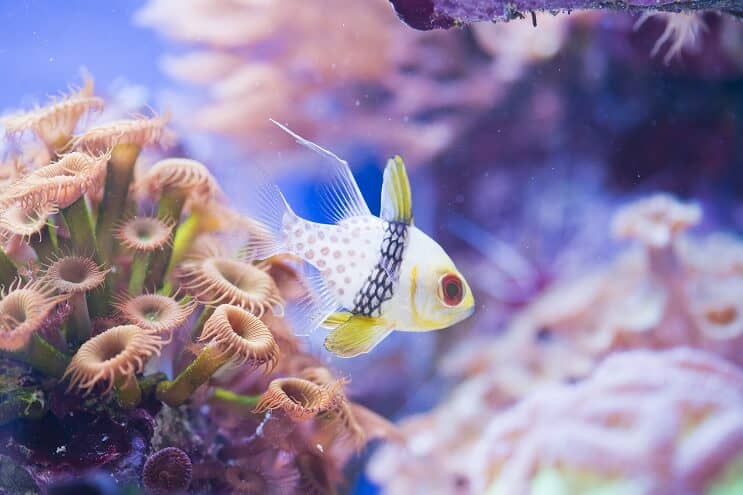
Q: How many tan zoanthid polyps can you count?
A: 13